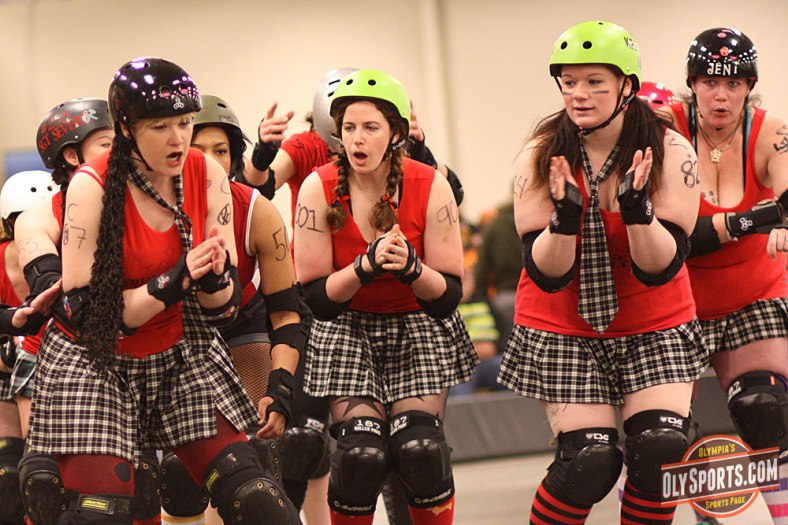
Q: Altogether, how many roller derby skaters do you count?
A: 9